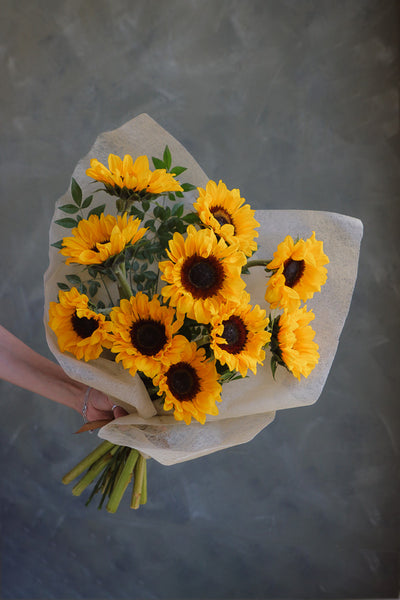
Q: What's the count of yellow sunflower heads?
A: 10